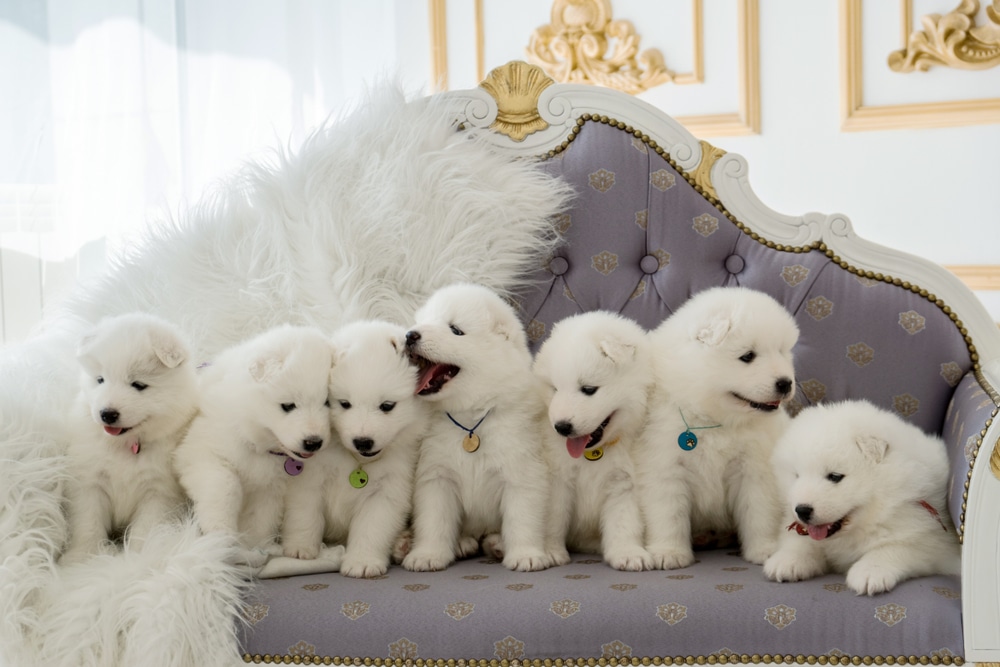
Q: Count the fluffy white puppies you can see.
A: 7